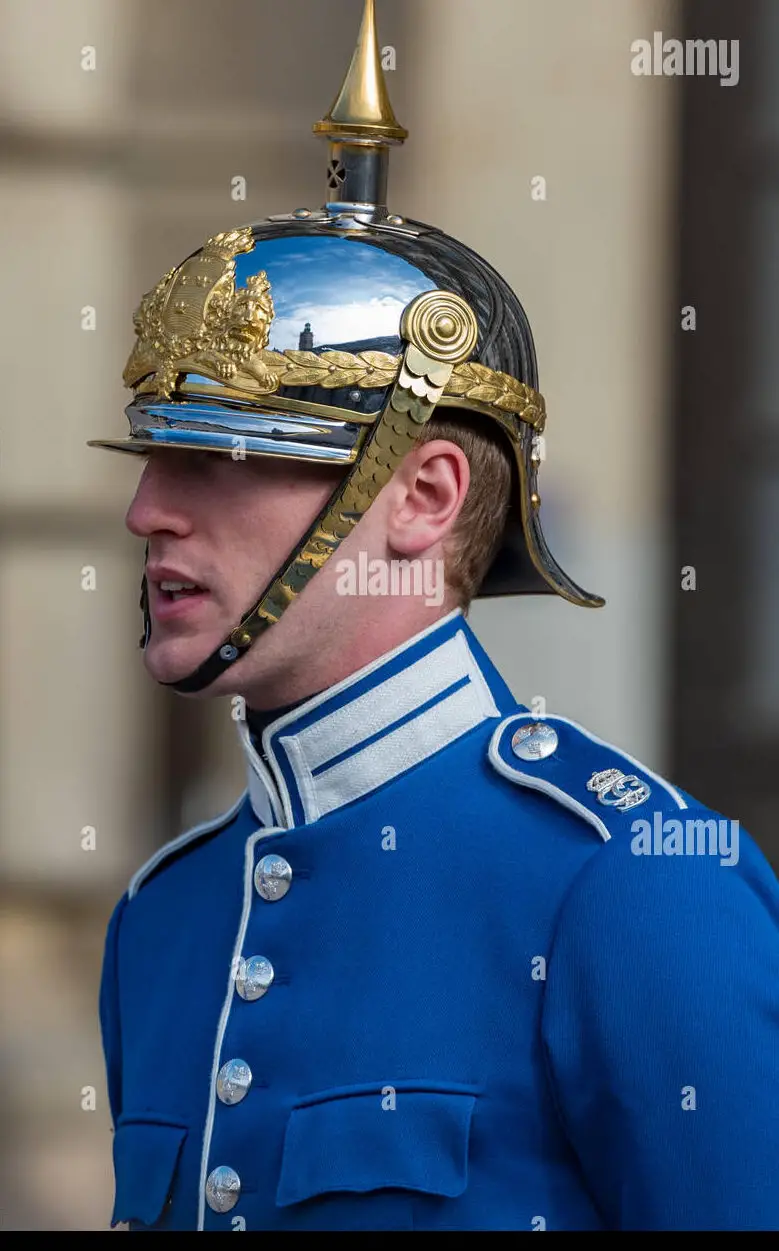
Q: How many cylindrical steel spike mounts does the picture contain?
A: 1